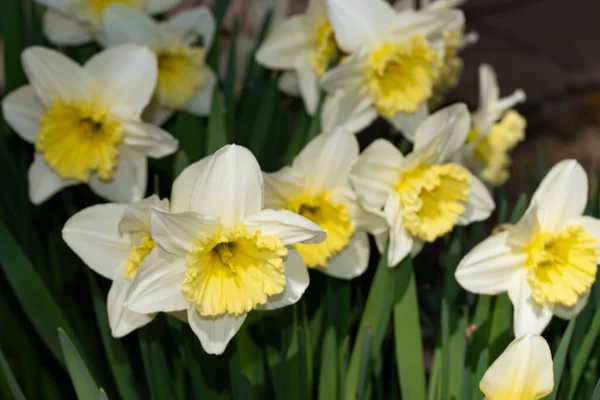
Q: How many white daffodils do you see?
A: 13